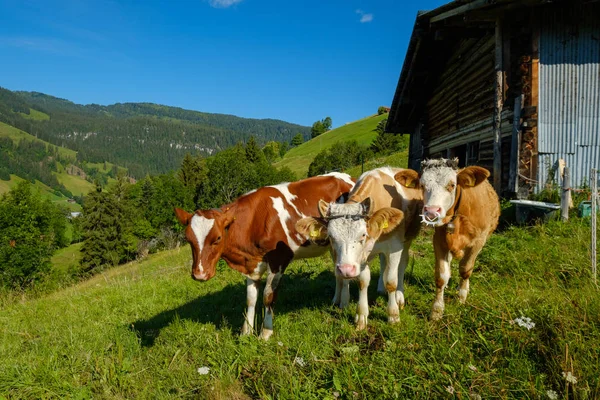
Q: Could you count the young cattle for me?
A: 3